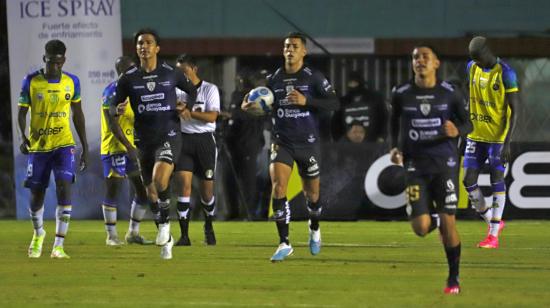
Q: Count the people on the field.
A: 7